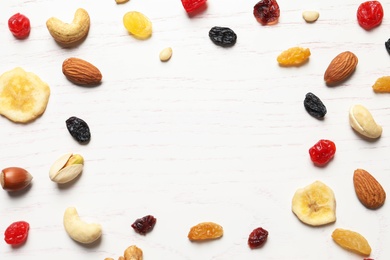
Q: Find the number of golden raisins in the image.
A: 4